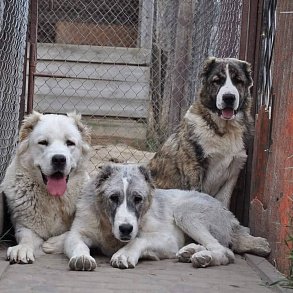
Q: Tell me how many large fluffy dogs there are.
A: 3